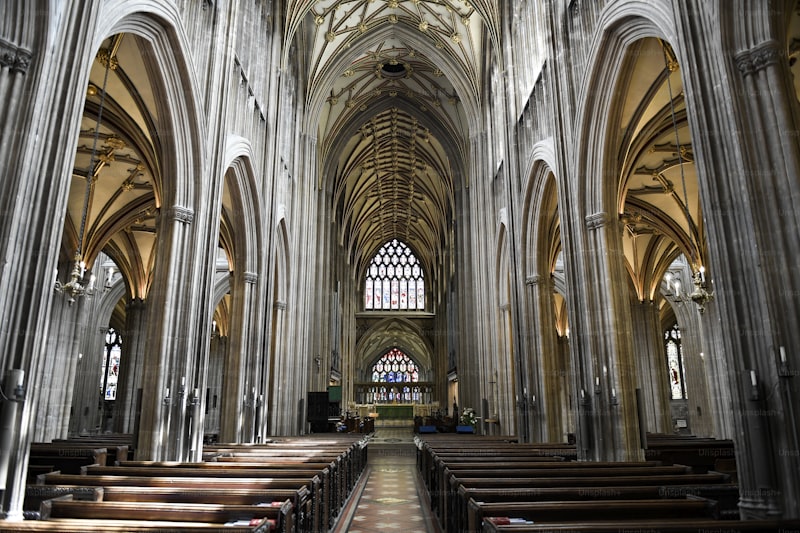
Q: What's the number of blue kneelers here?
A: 2